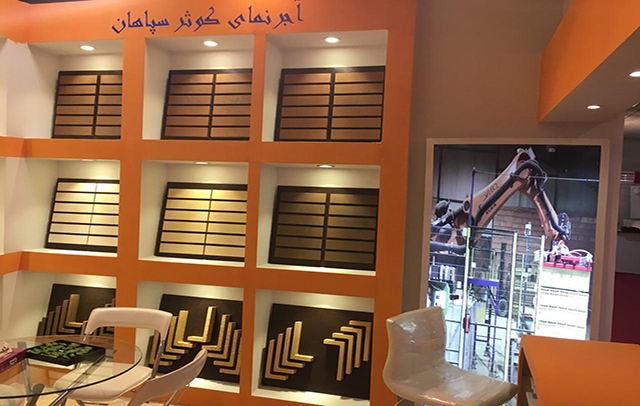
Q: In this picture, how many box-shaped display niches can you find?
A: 9